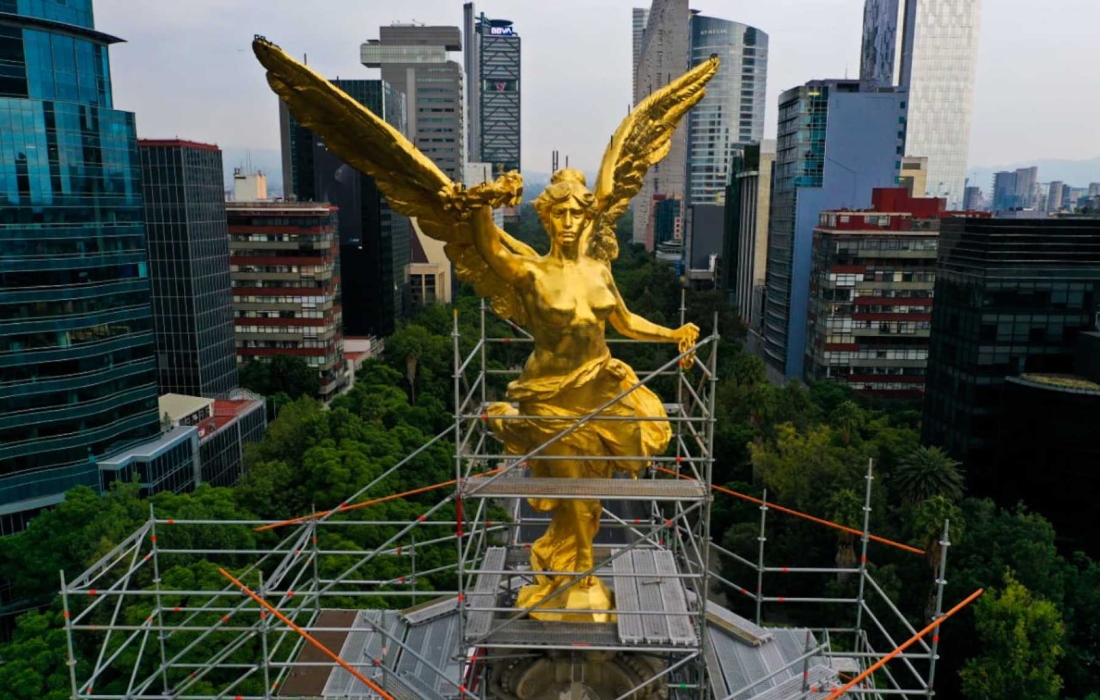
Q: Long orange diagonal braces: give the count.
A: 4